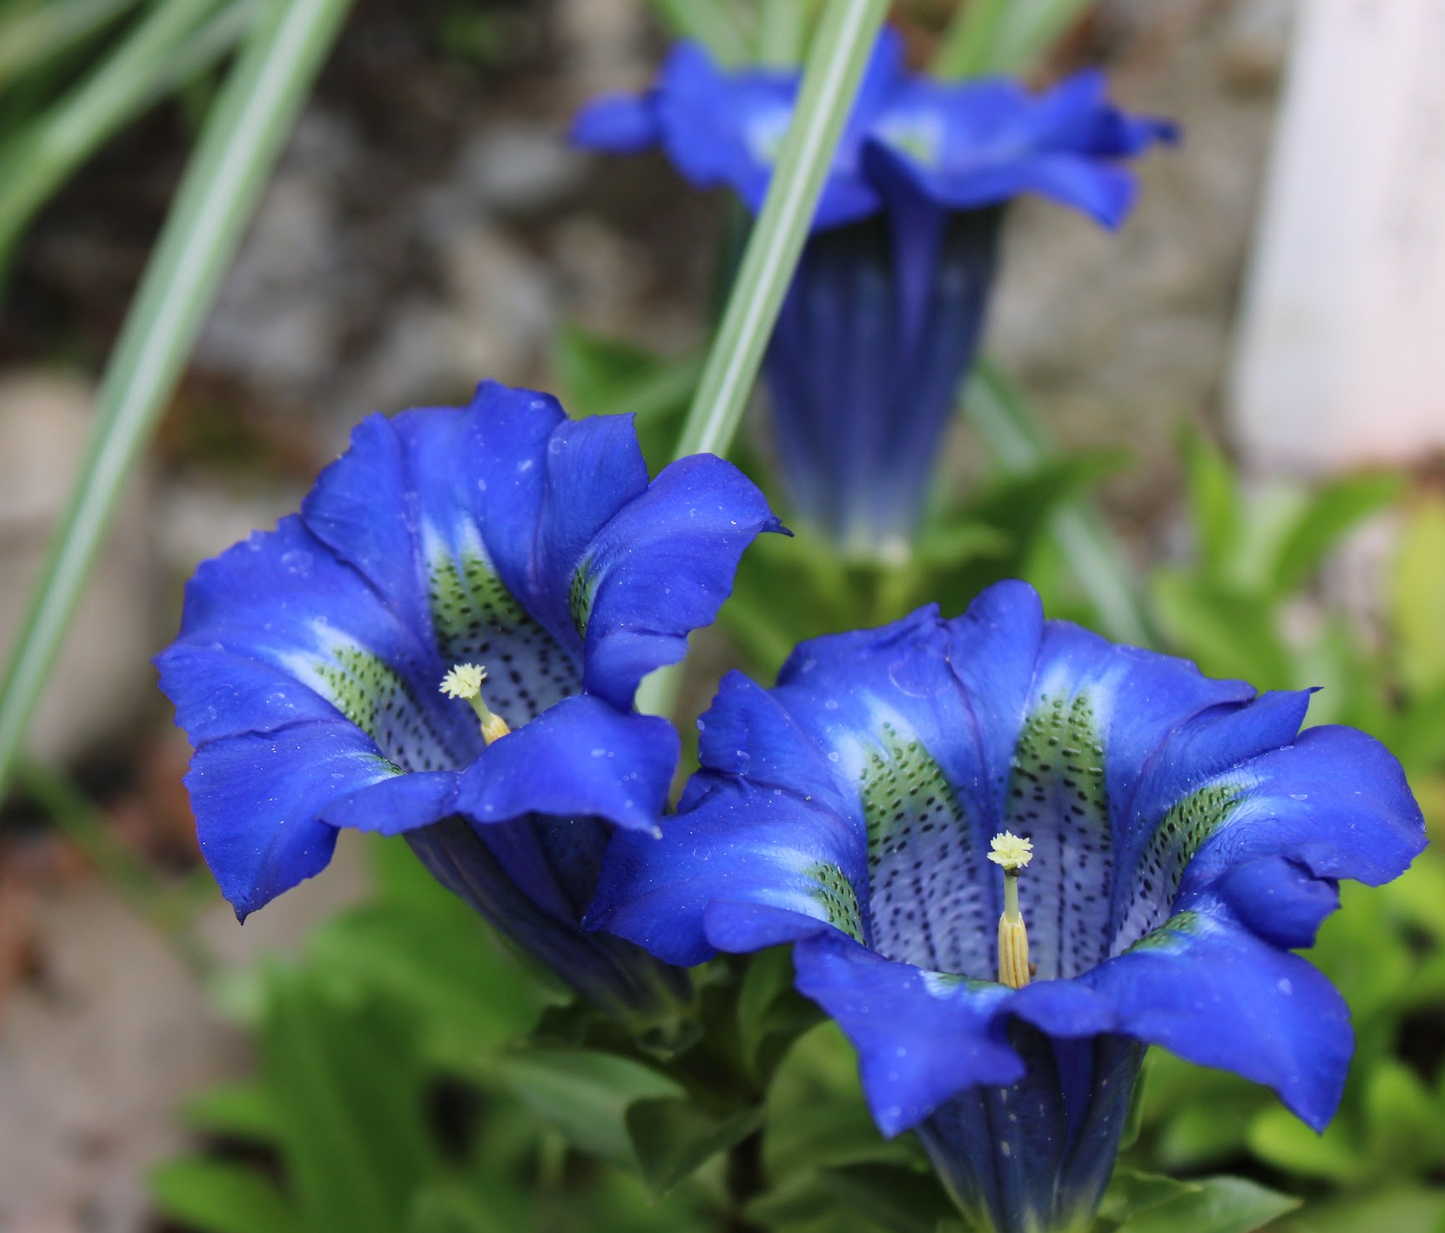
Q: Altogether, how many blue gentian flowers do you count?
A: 3